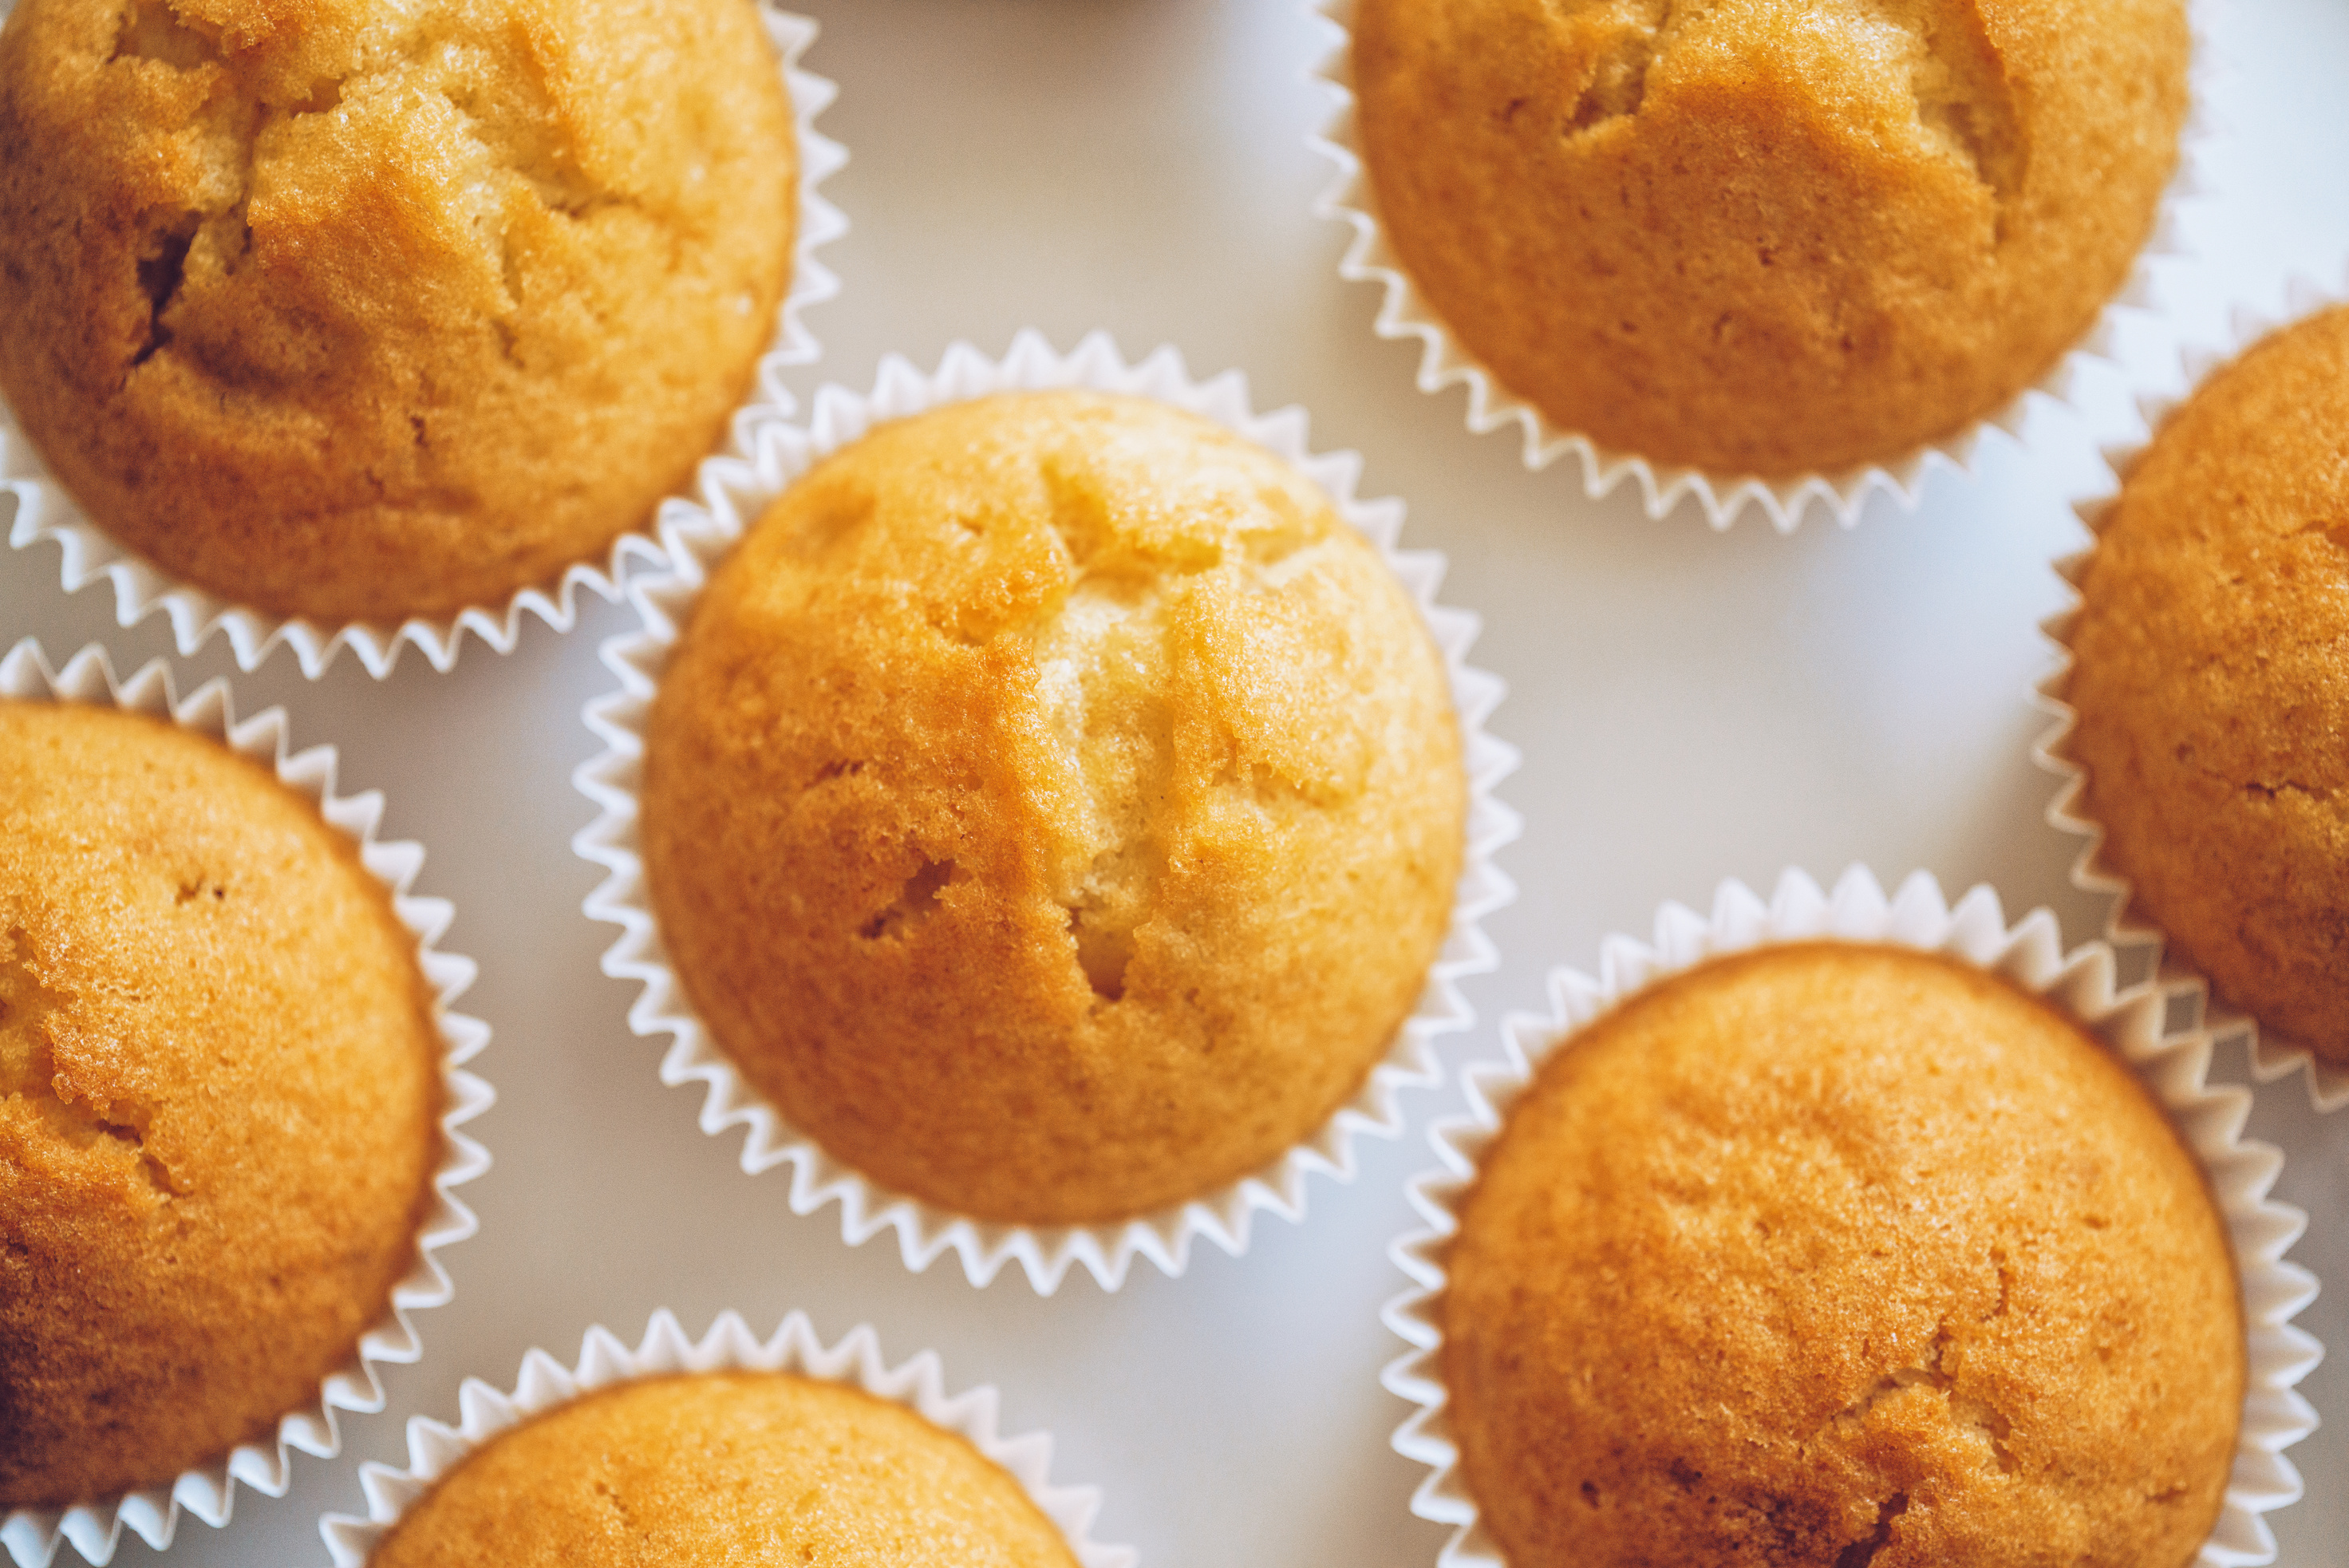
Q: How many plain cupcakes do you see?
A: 7